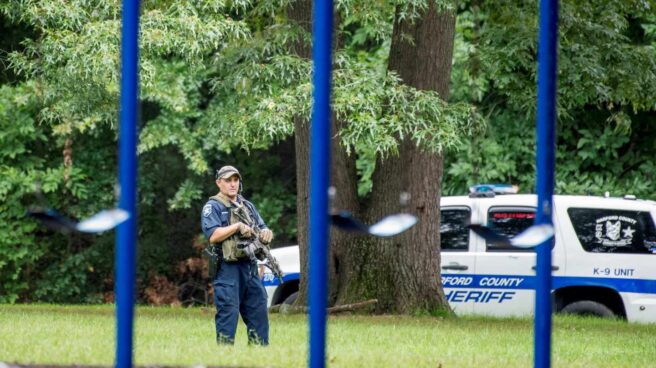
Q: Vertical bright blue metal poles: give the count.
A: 3